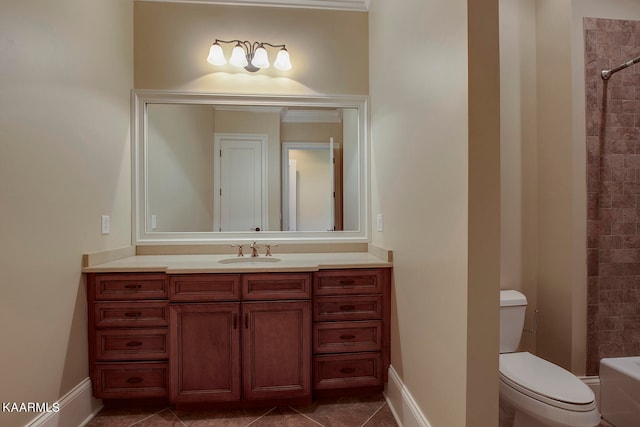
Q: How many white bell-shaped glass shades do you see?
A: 4